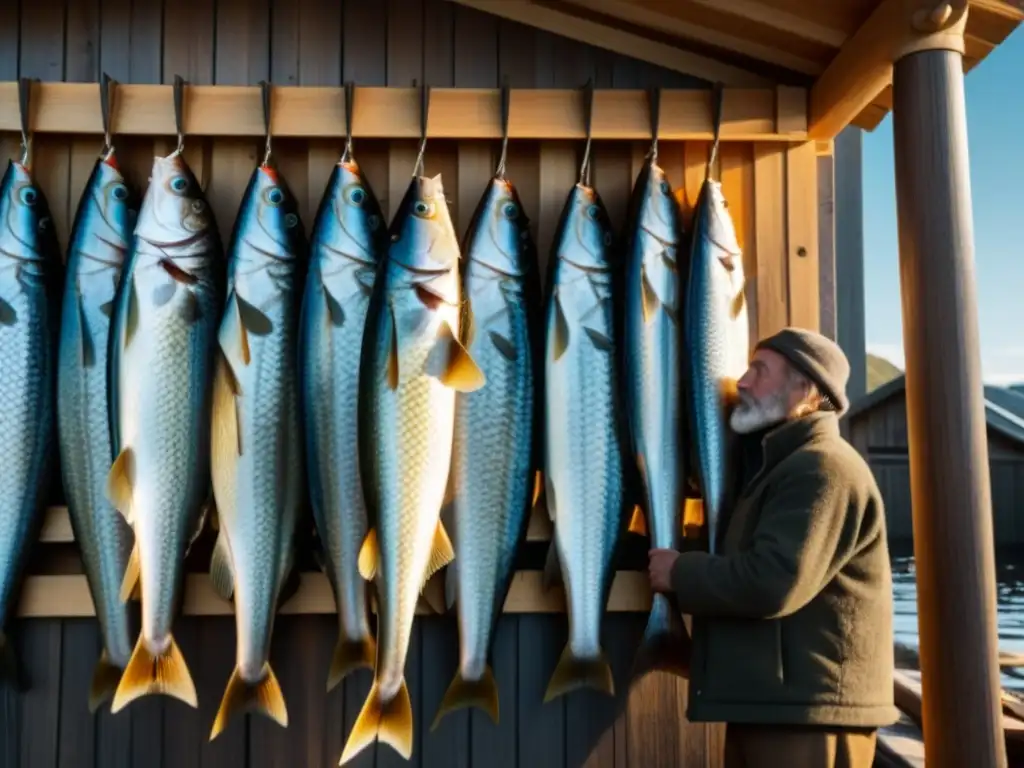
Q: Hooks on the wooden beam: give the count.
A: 10